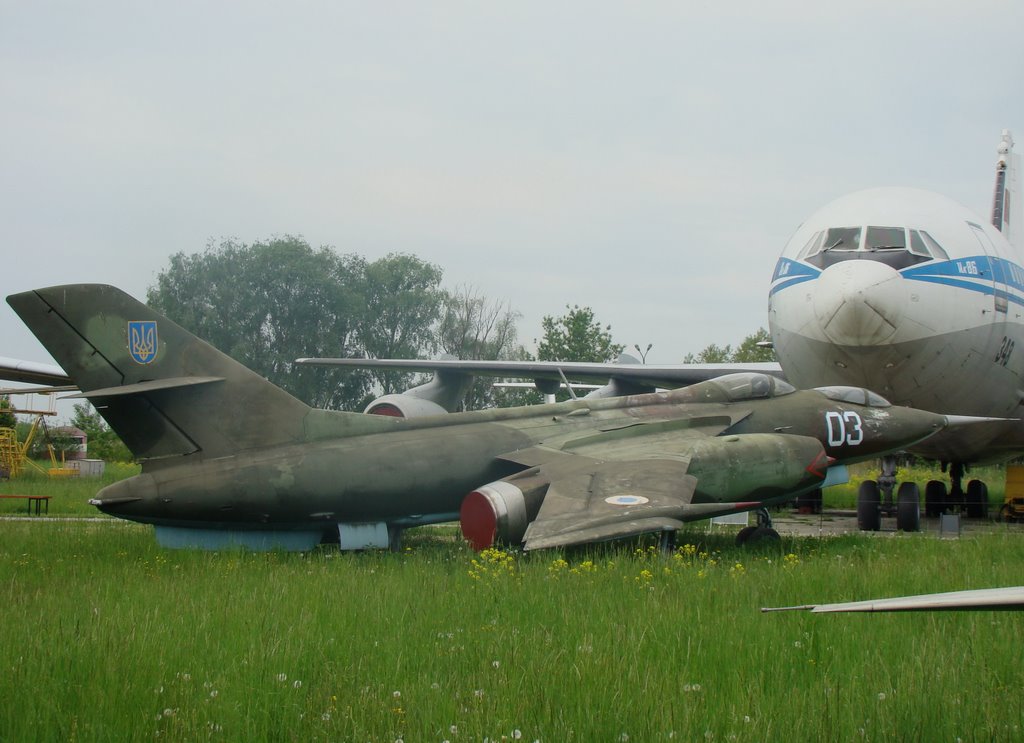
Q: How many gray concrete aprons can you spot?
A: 1